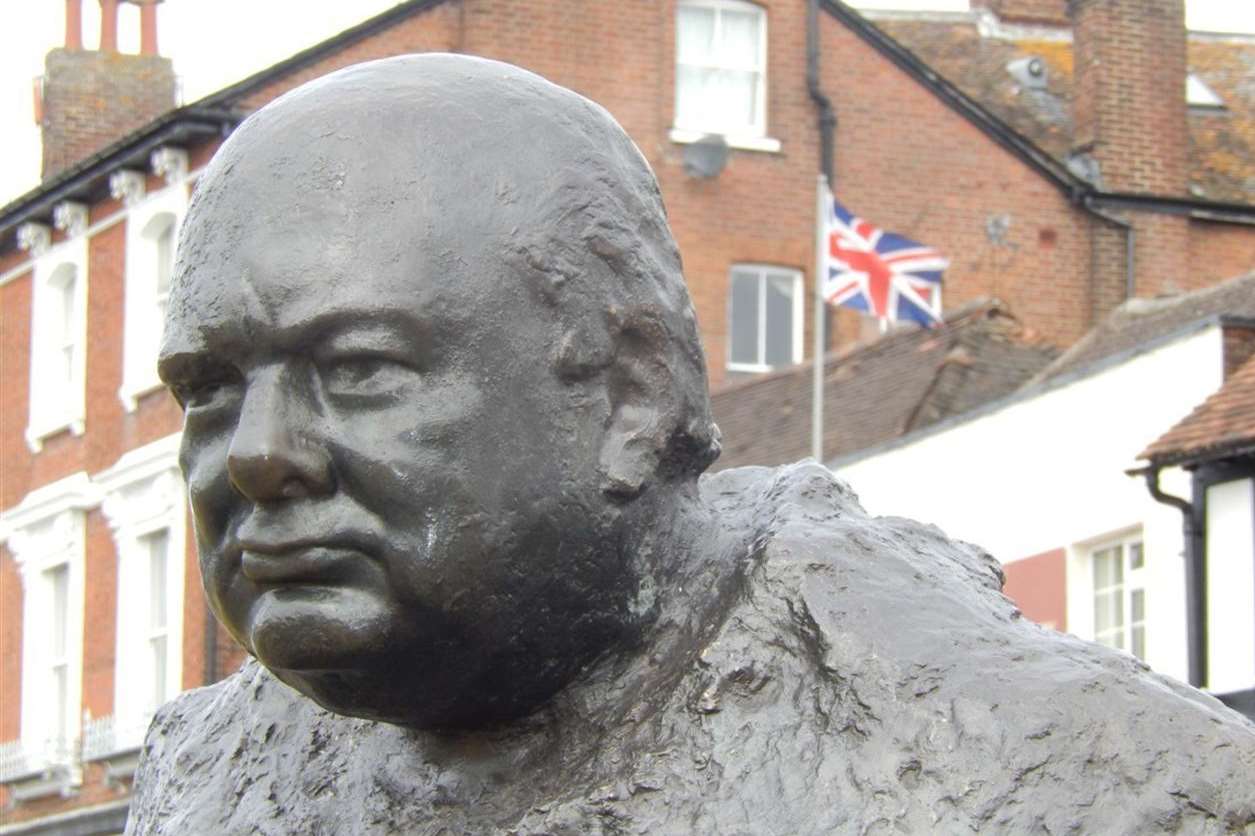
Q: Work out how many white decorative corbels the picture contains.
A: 4